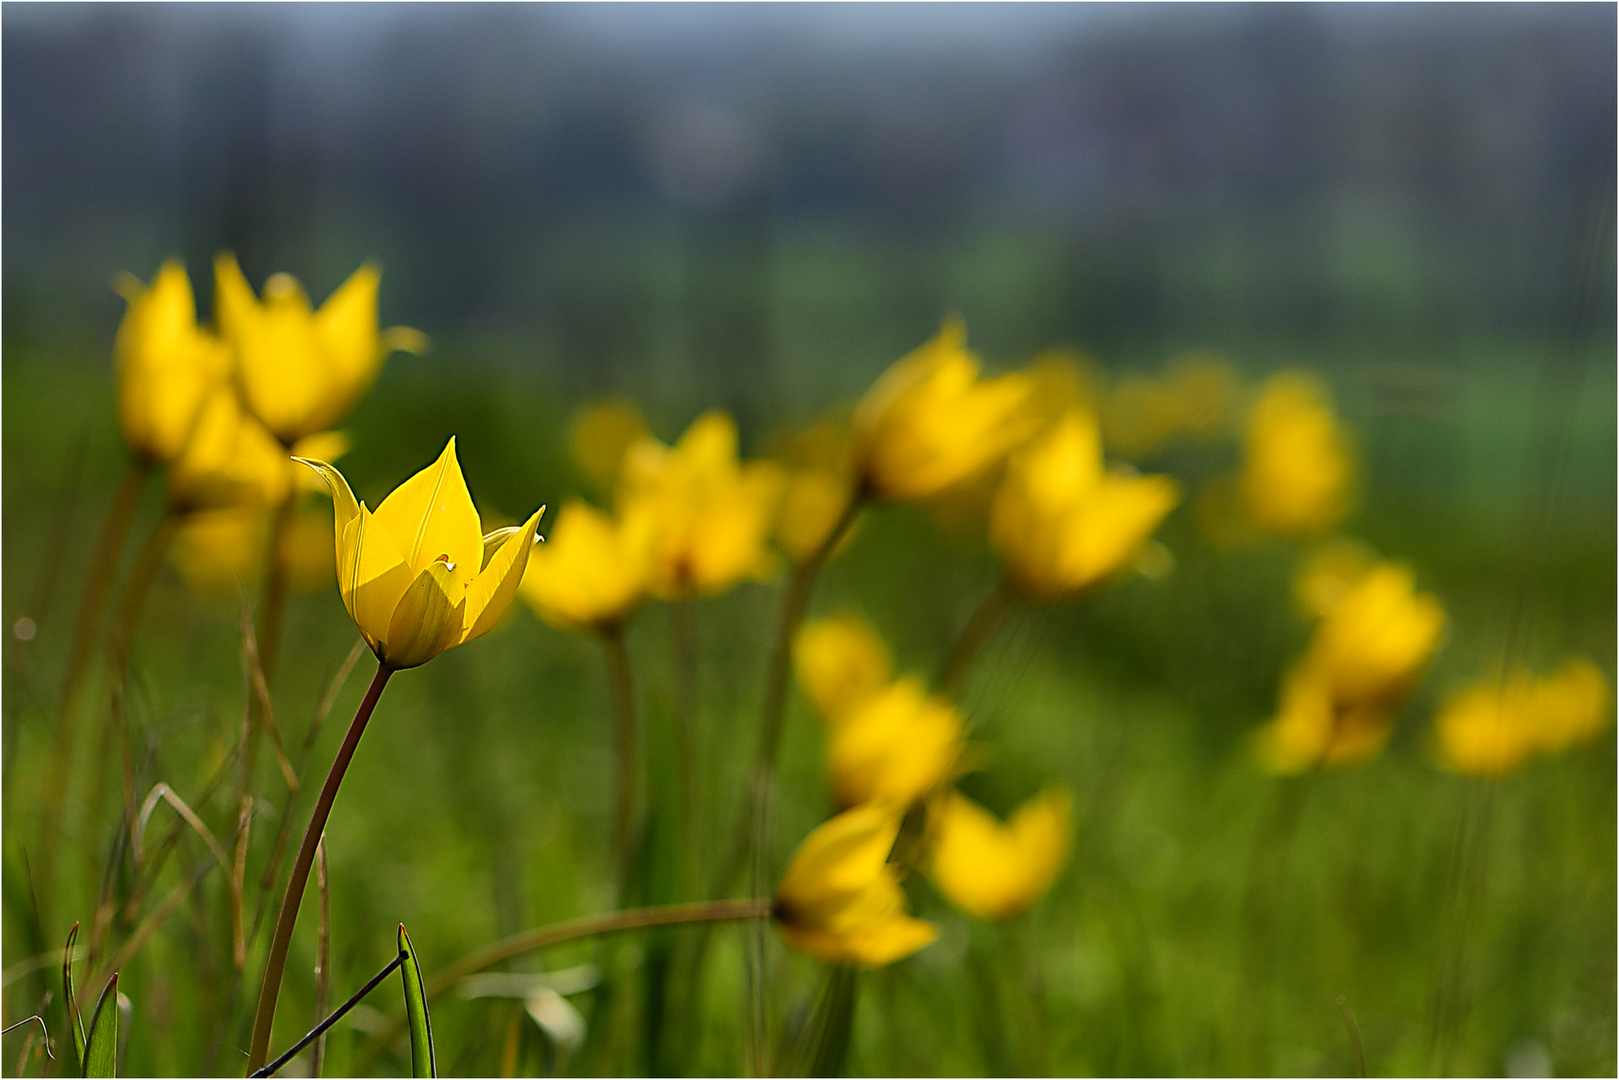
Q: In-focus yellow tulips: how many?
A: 1